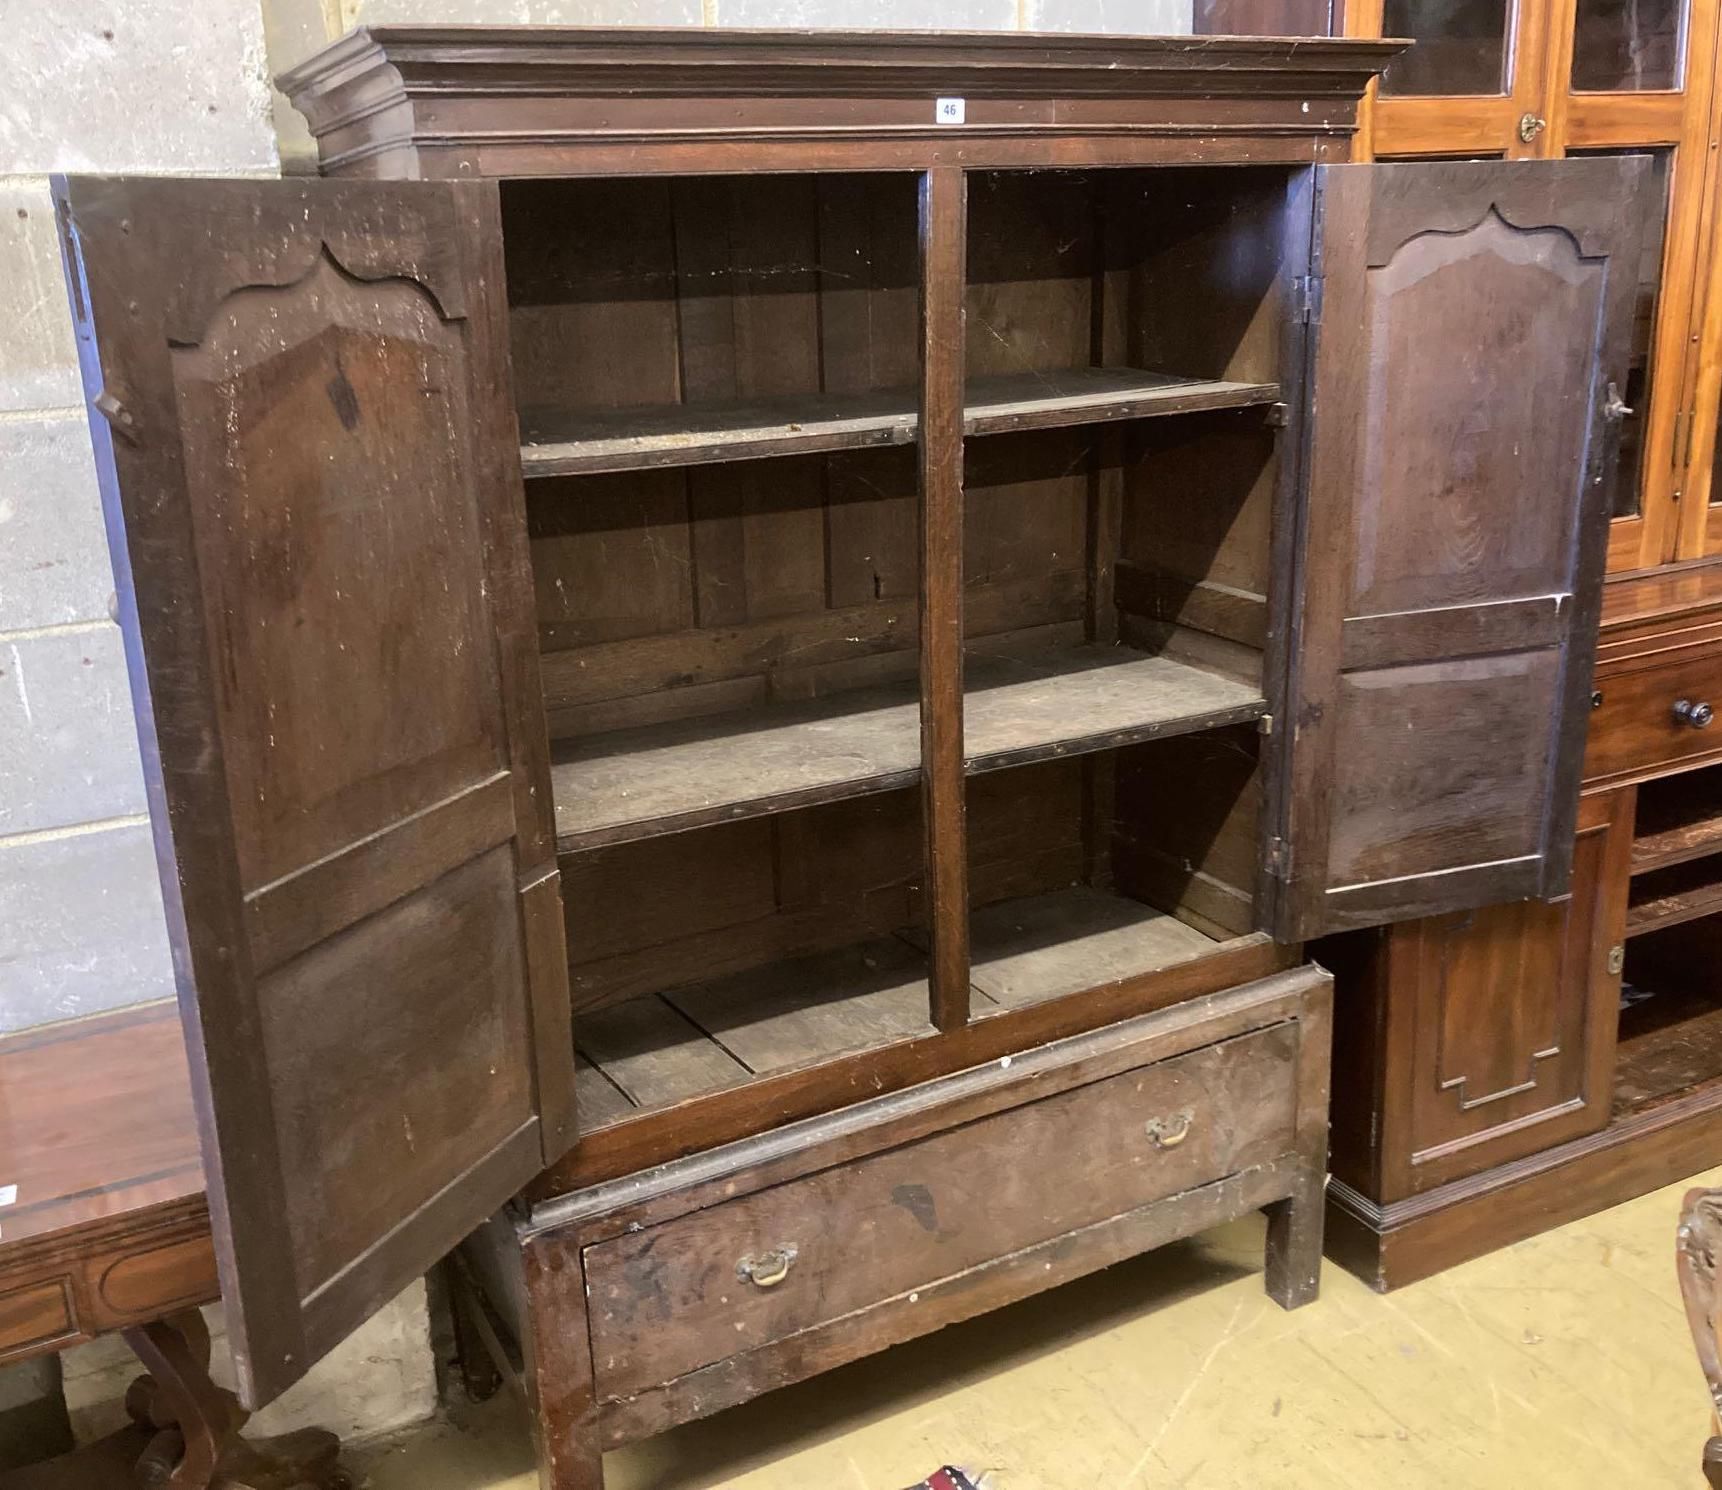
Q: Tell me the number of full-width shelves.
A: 2